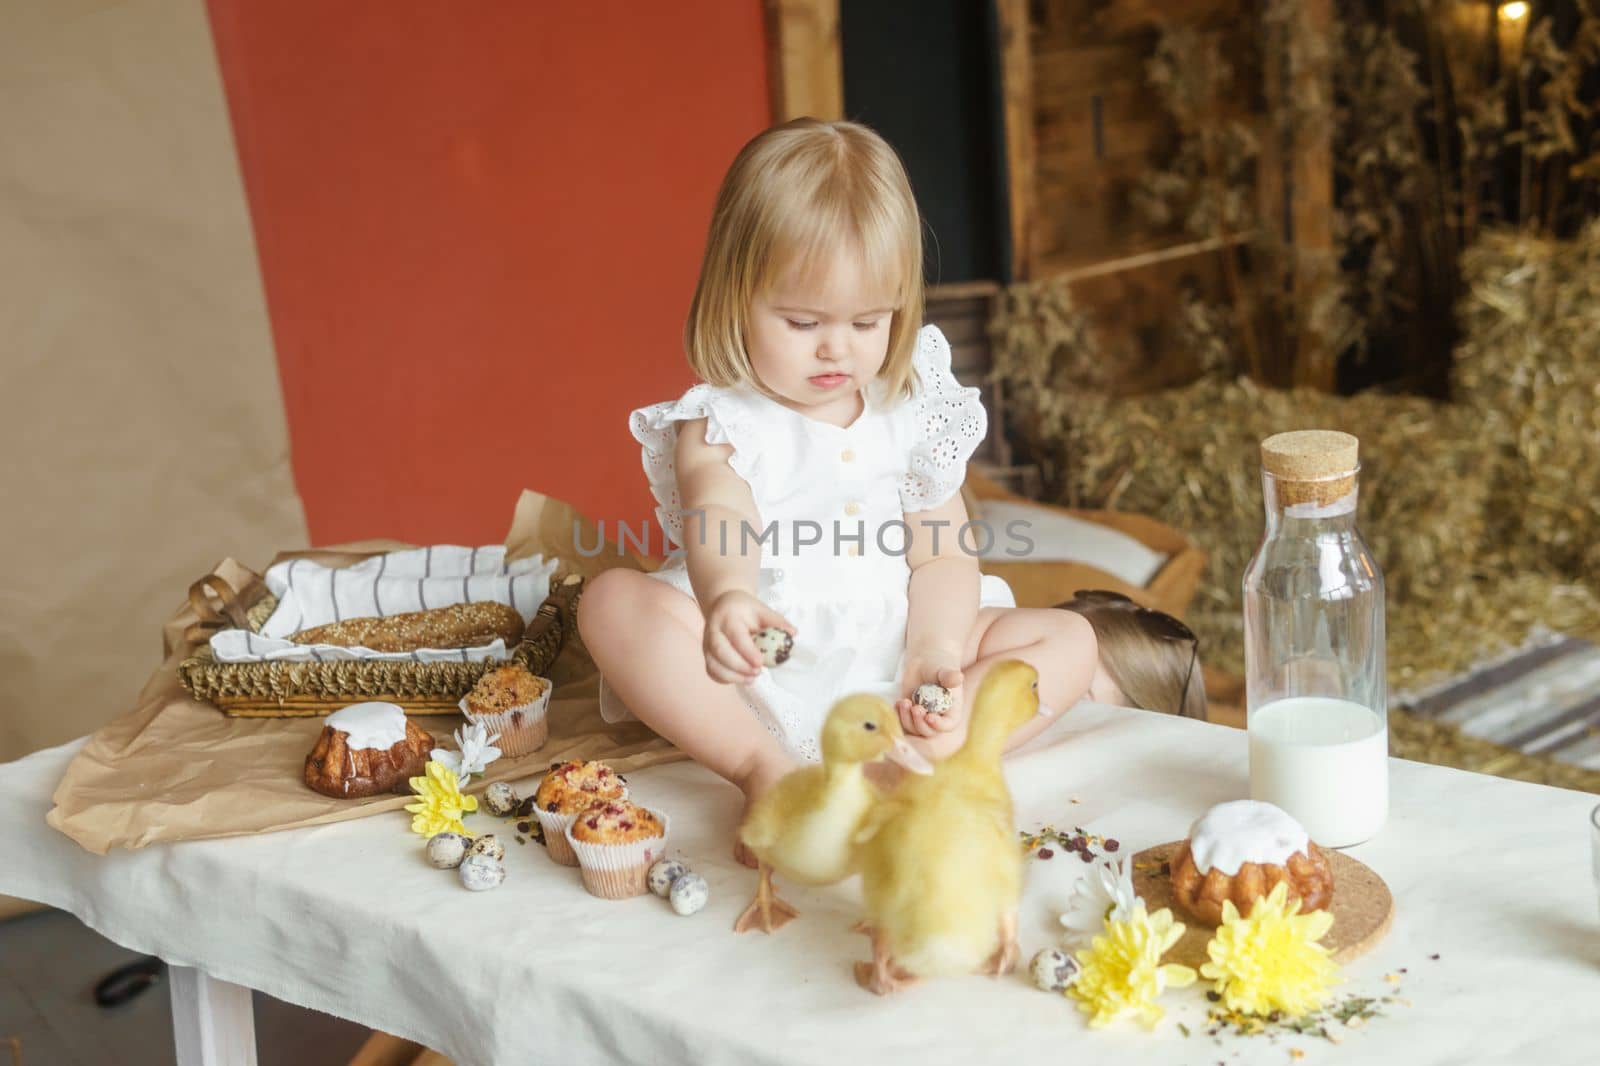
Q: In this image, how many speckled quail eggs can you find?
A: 9